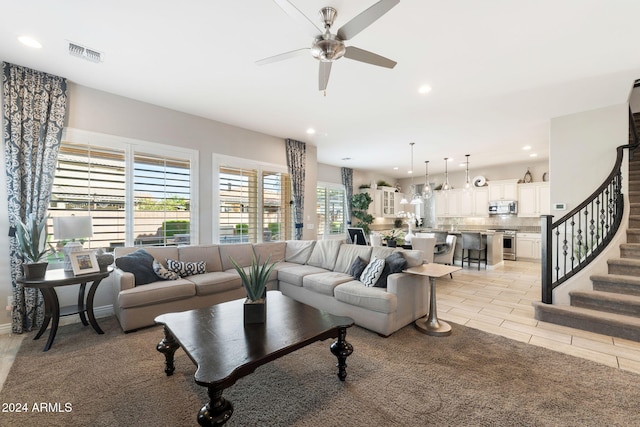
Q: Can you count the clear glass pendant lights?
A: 3